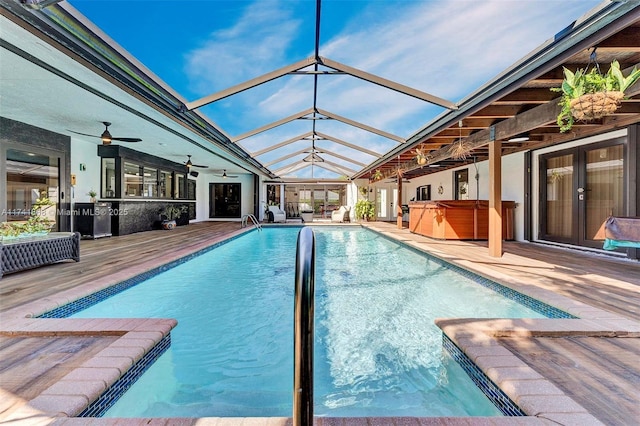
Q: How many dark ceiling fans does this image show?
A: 3